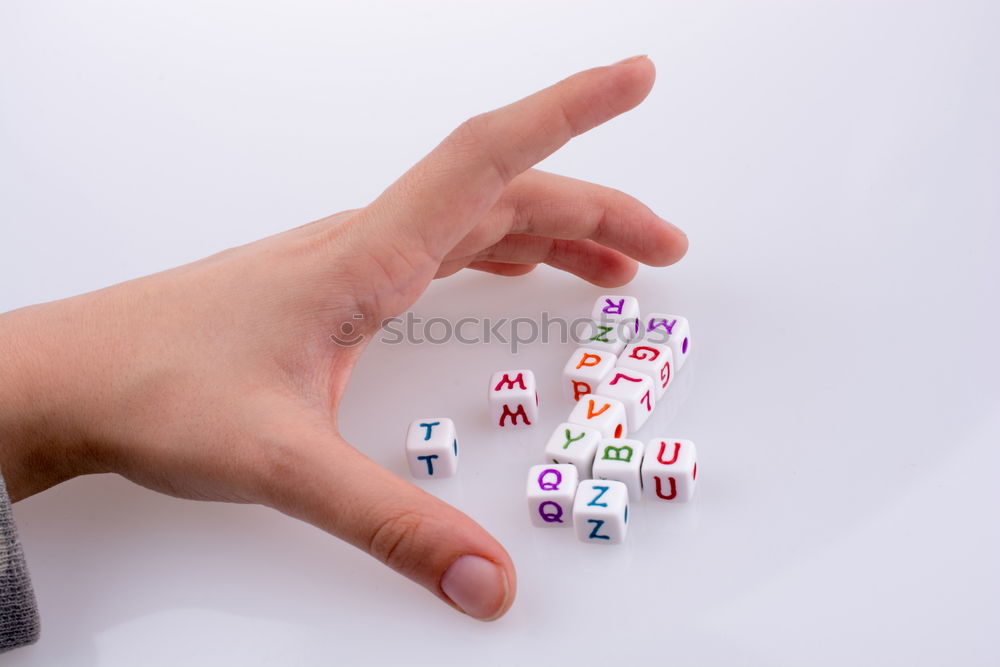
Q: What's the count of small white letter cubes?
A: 14